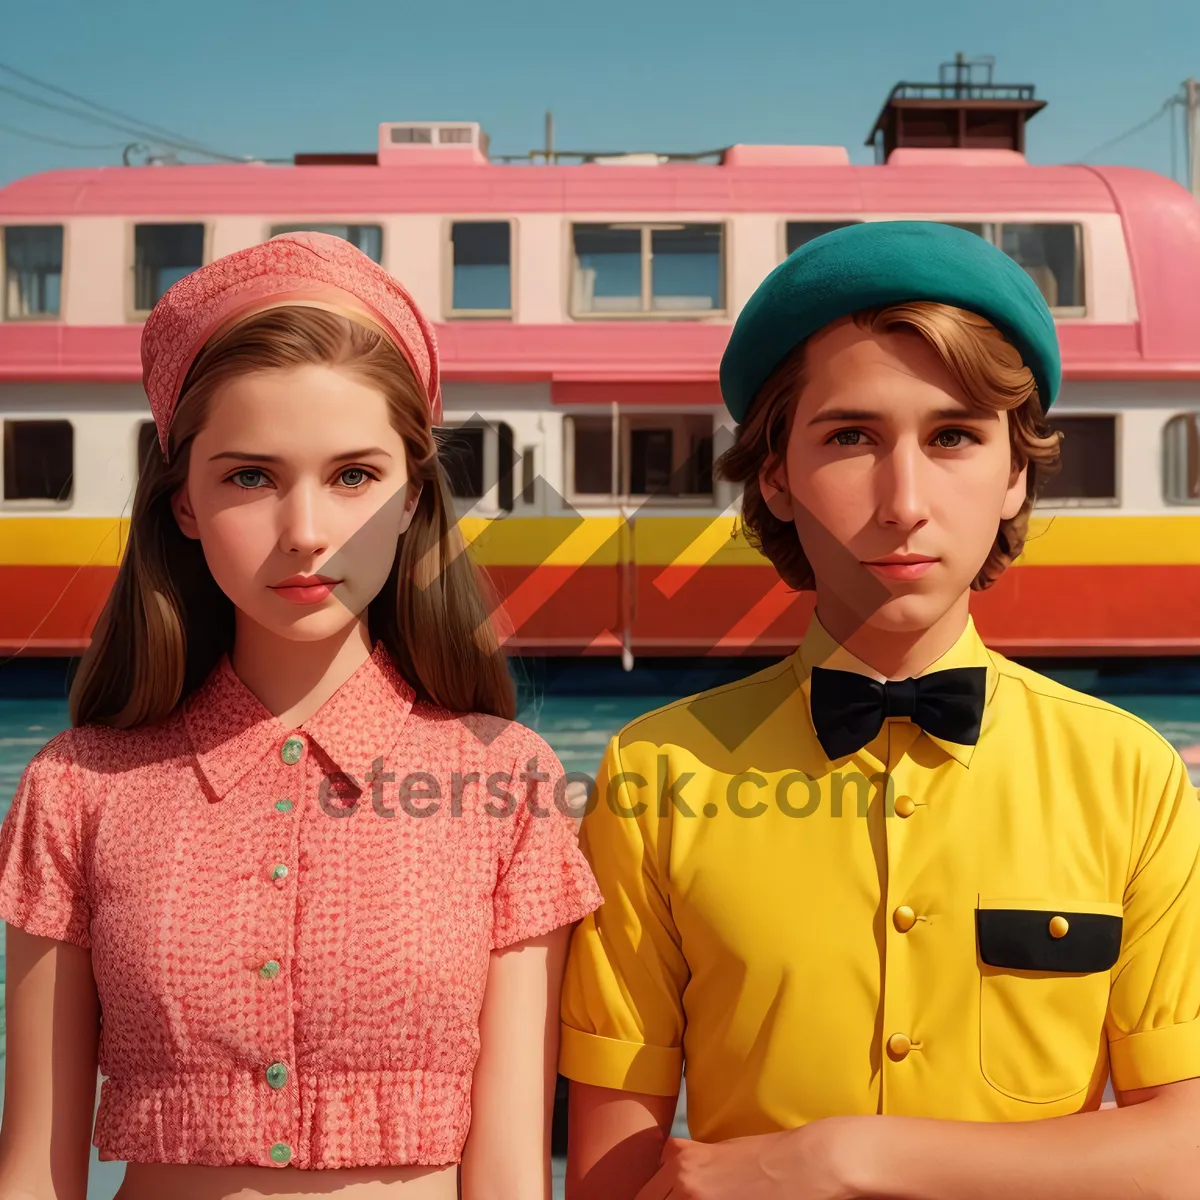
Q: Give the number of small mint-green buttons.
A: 6